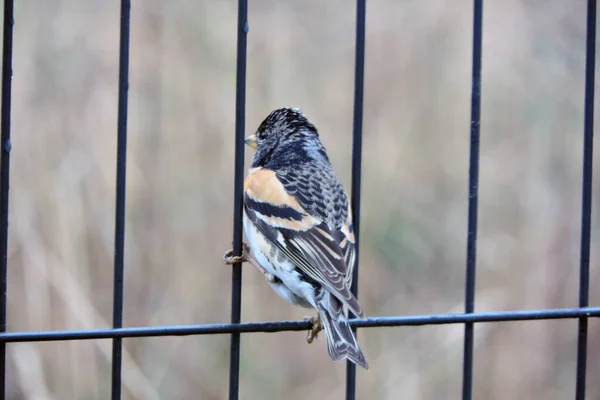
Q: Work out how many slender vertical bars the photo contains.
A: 6